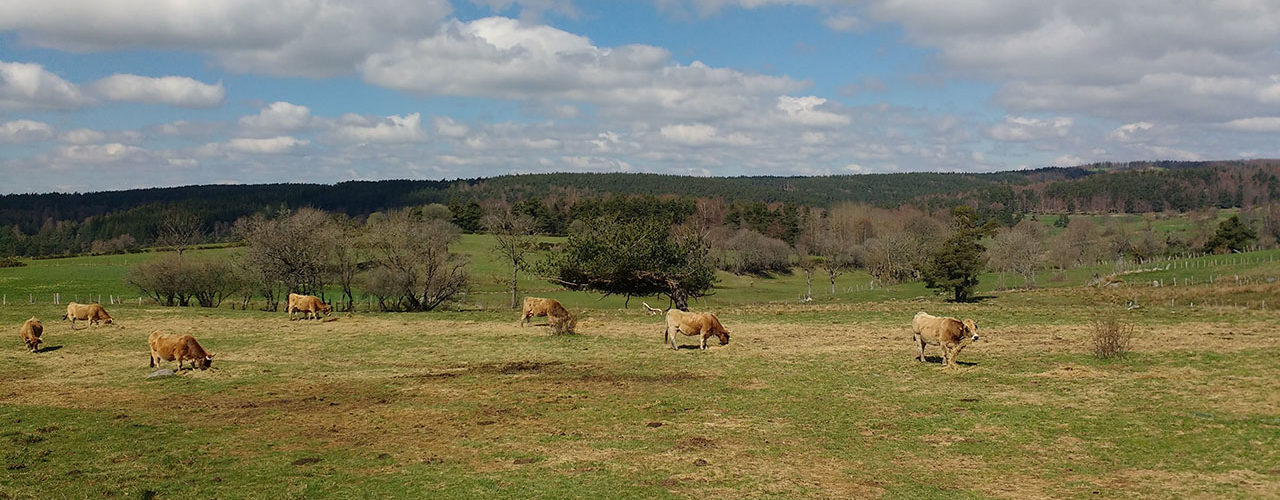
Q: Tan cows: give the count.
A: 7